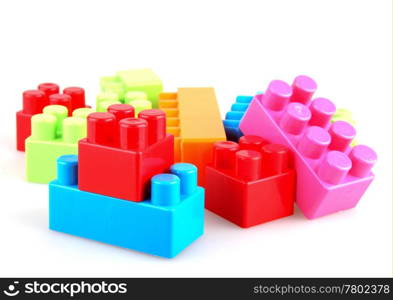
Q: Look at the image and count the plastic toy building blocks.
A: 11